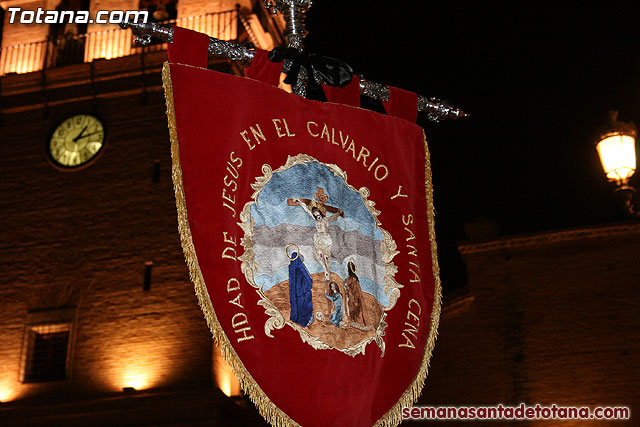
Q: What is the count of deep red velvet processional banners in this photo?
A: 1